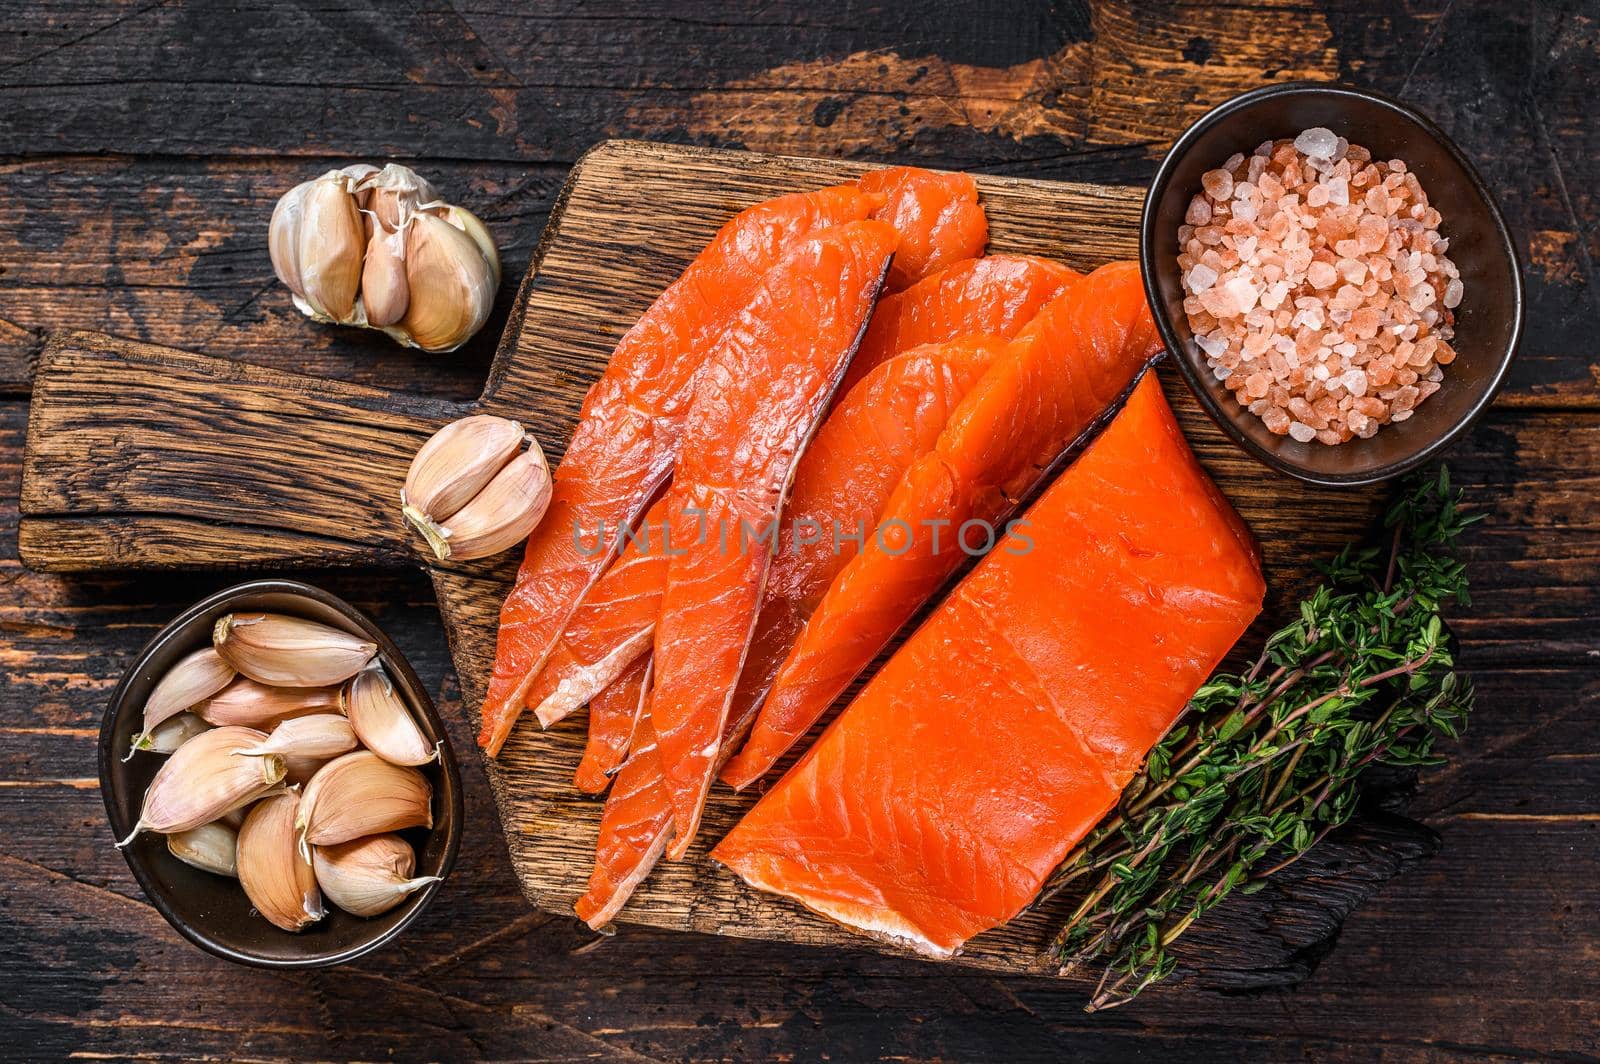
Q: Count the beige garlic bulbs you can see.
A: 2